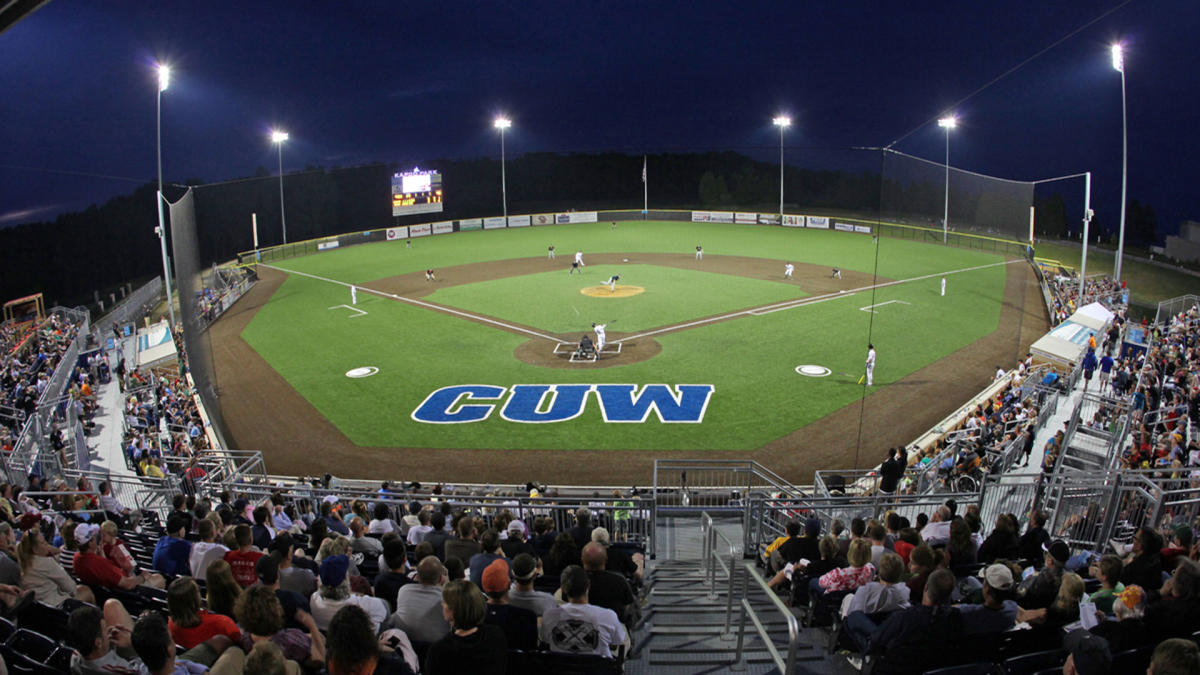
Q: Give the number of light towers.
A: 6